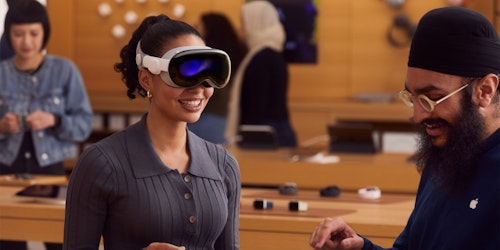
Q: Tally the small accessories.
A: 5